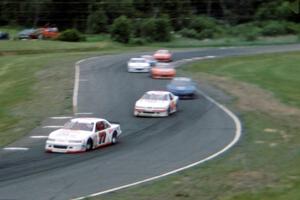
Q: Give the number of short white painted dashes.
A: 5